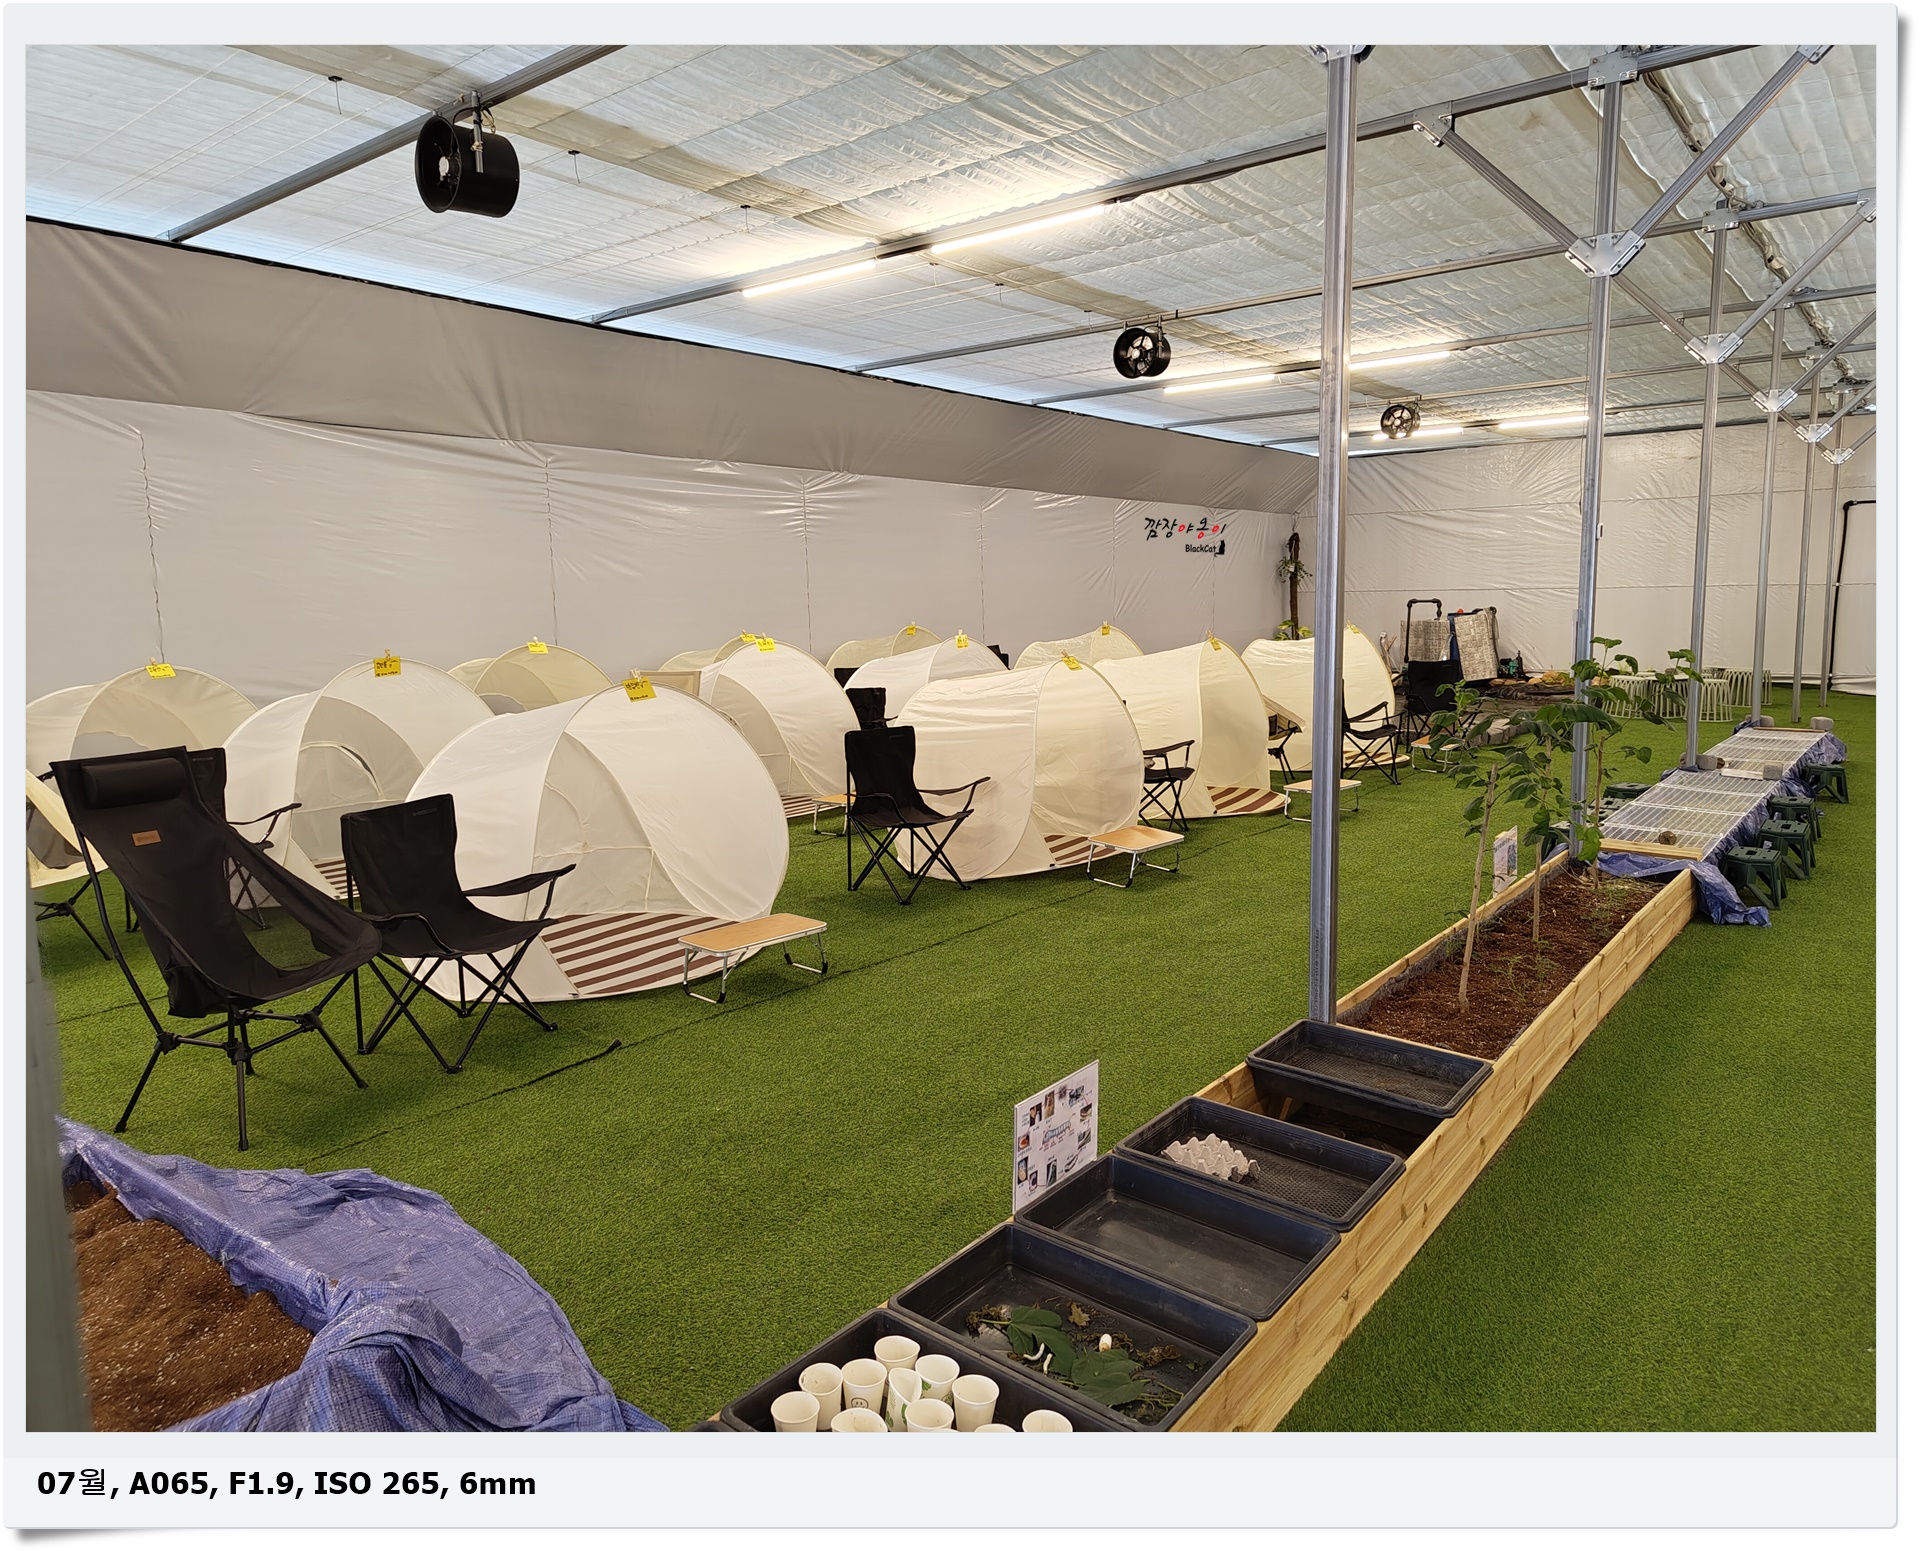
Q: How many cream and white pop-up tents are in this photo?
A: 12